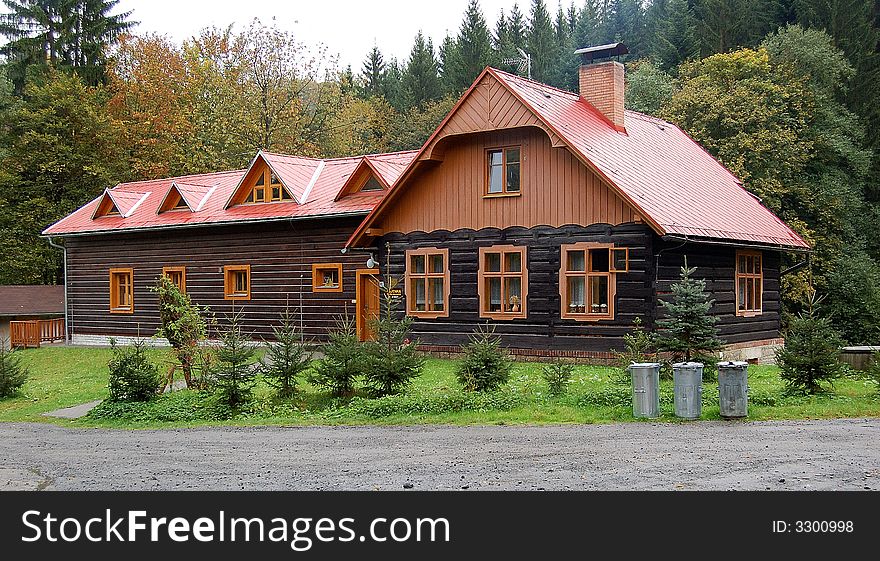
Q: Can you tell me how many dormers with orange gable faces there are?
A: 4